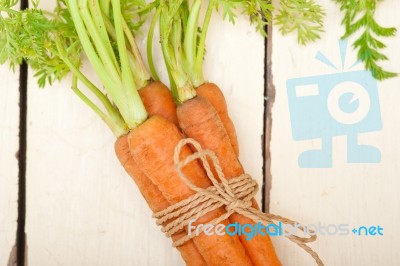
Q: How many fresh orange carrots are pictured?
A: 5